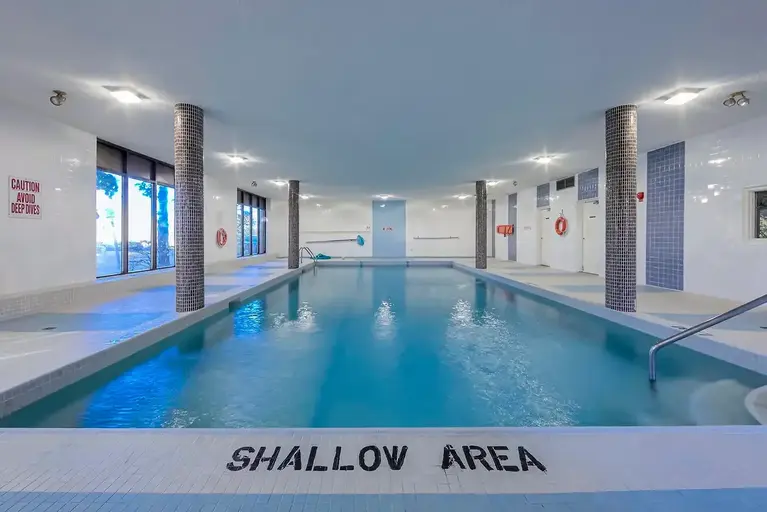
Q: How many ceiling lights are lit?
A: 9